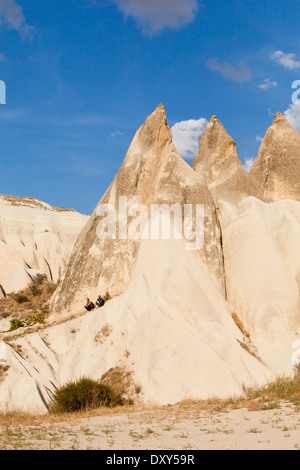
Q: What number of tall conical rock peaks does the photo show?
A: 3